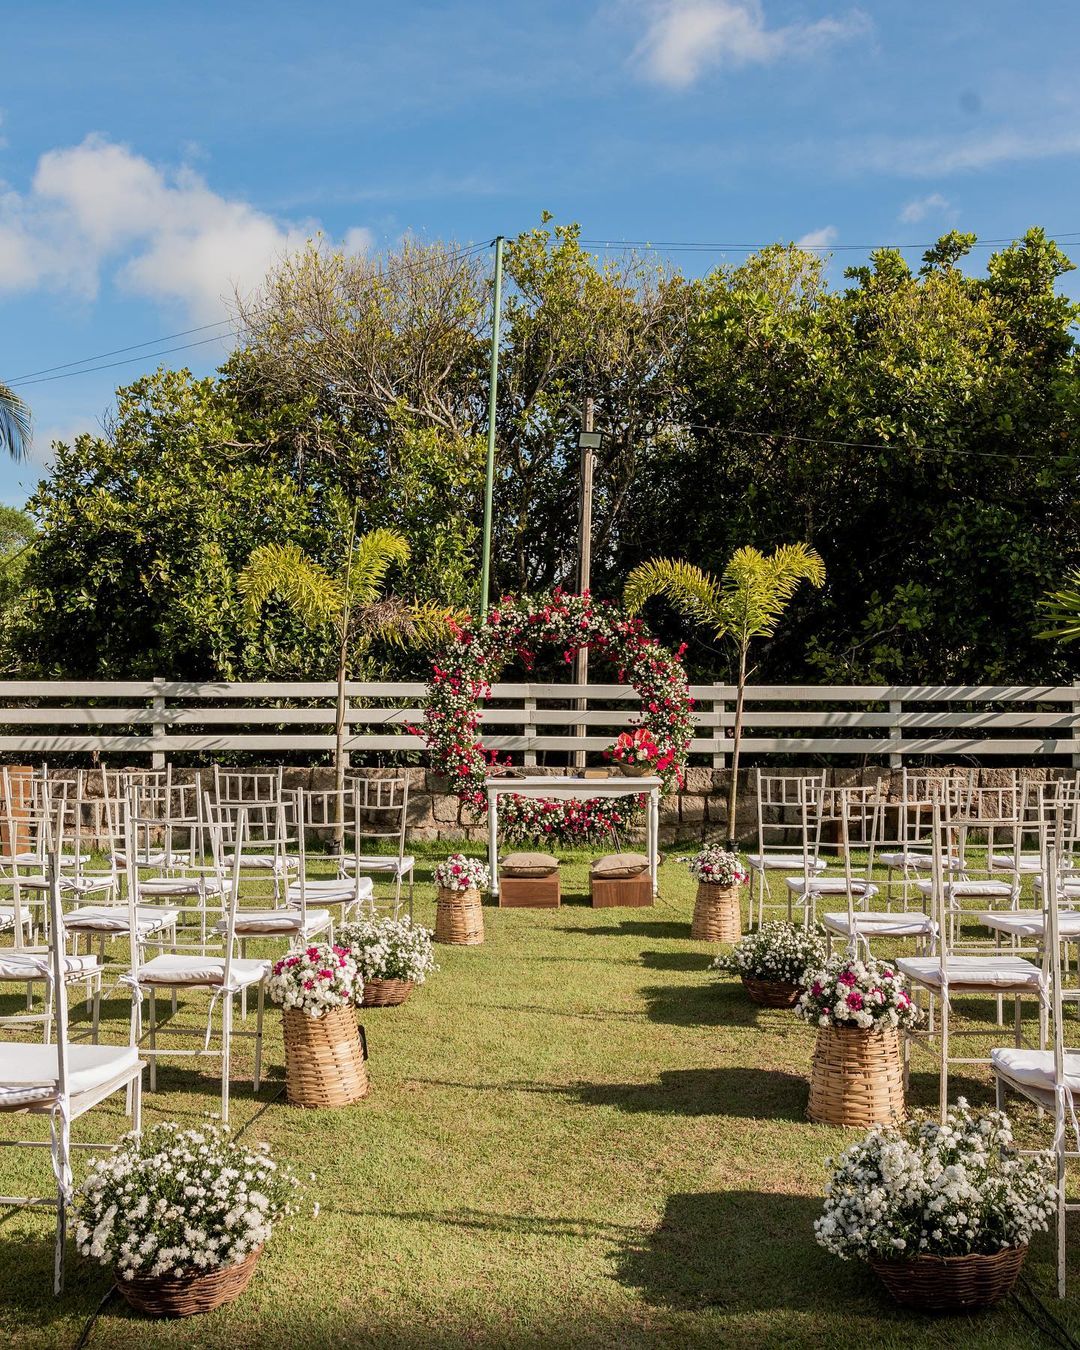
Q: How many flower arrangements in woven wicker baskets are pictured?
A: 8